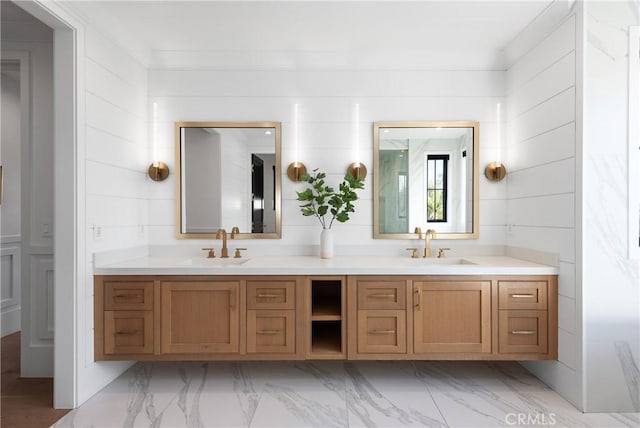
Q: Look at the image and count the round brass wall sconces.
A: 4